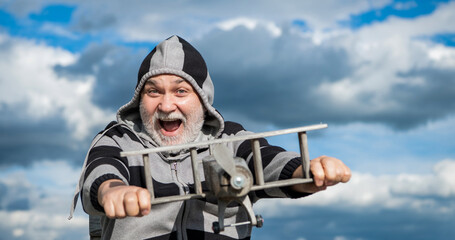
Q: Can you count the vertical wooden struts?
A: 4